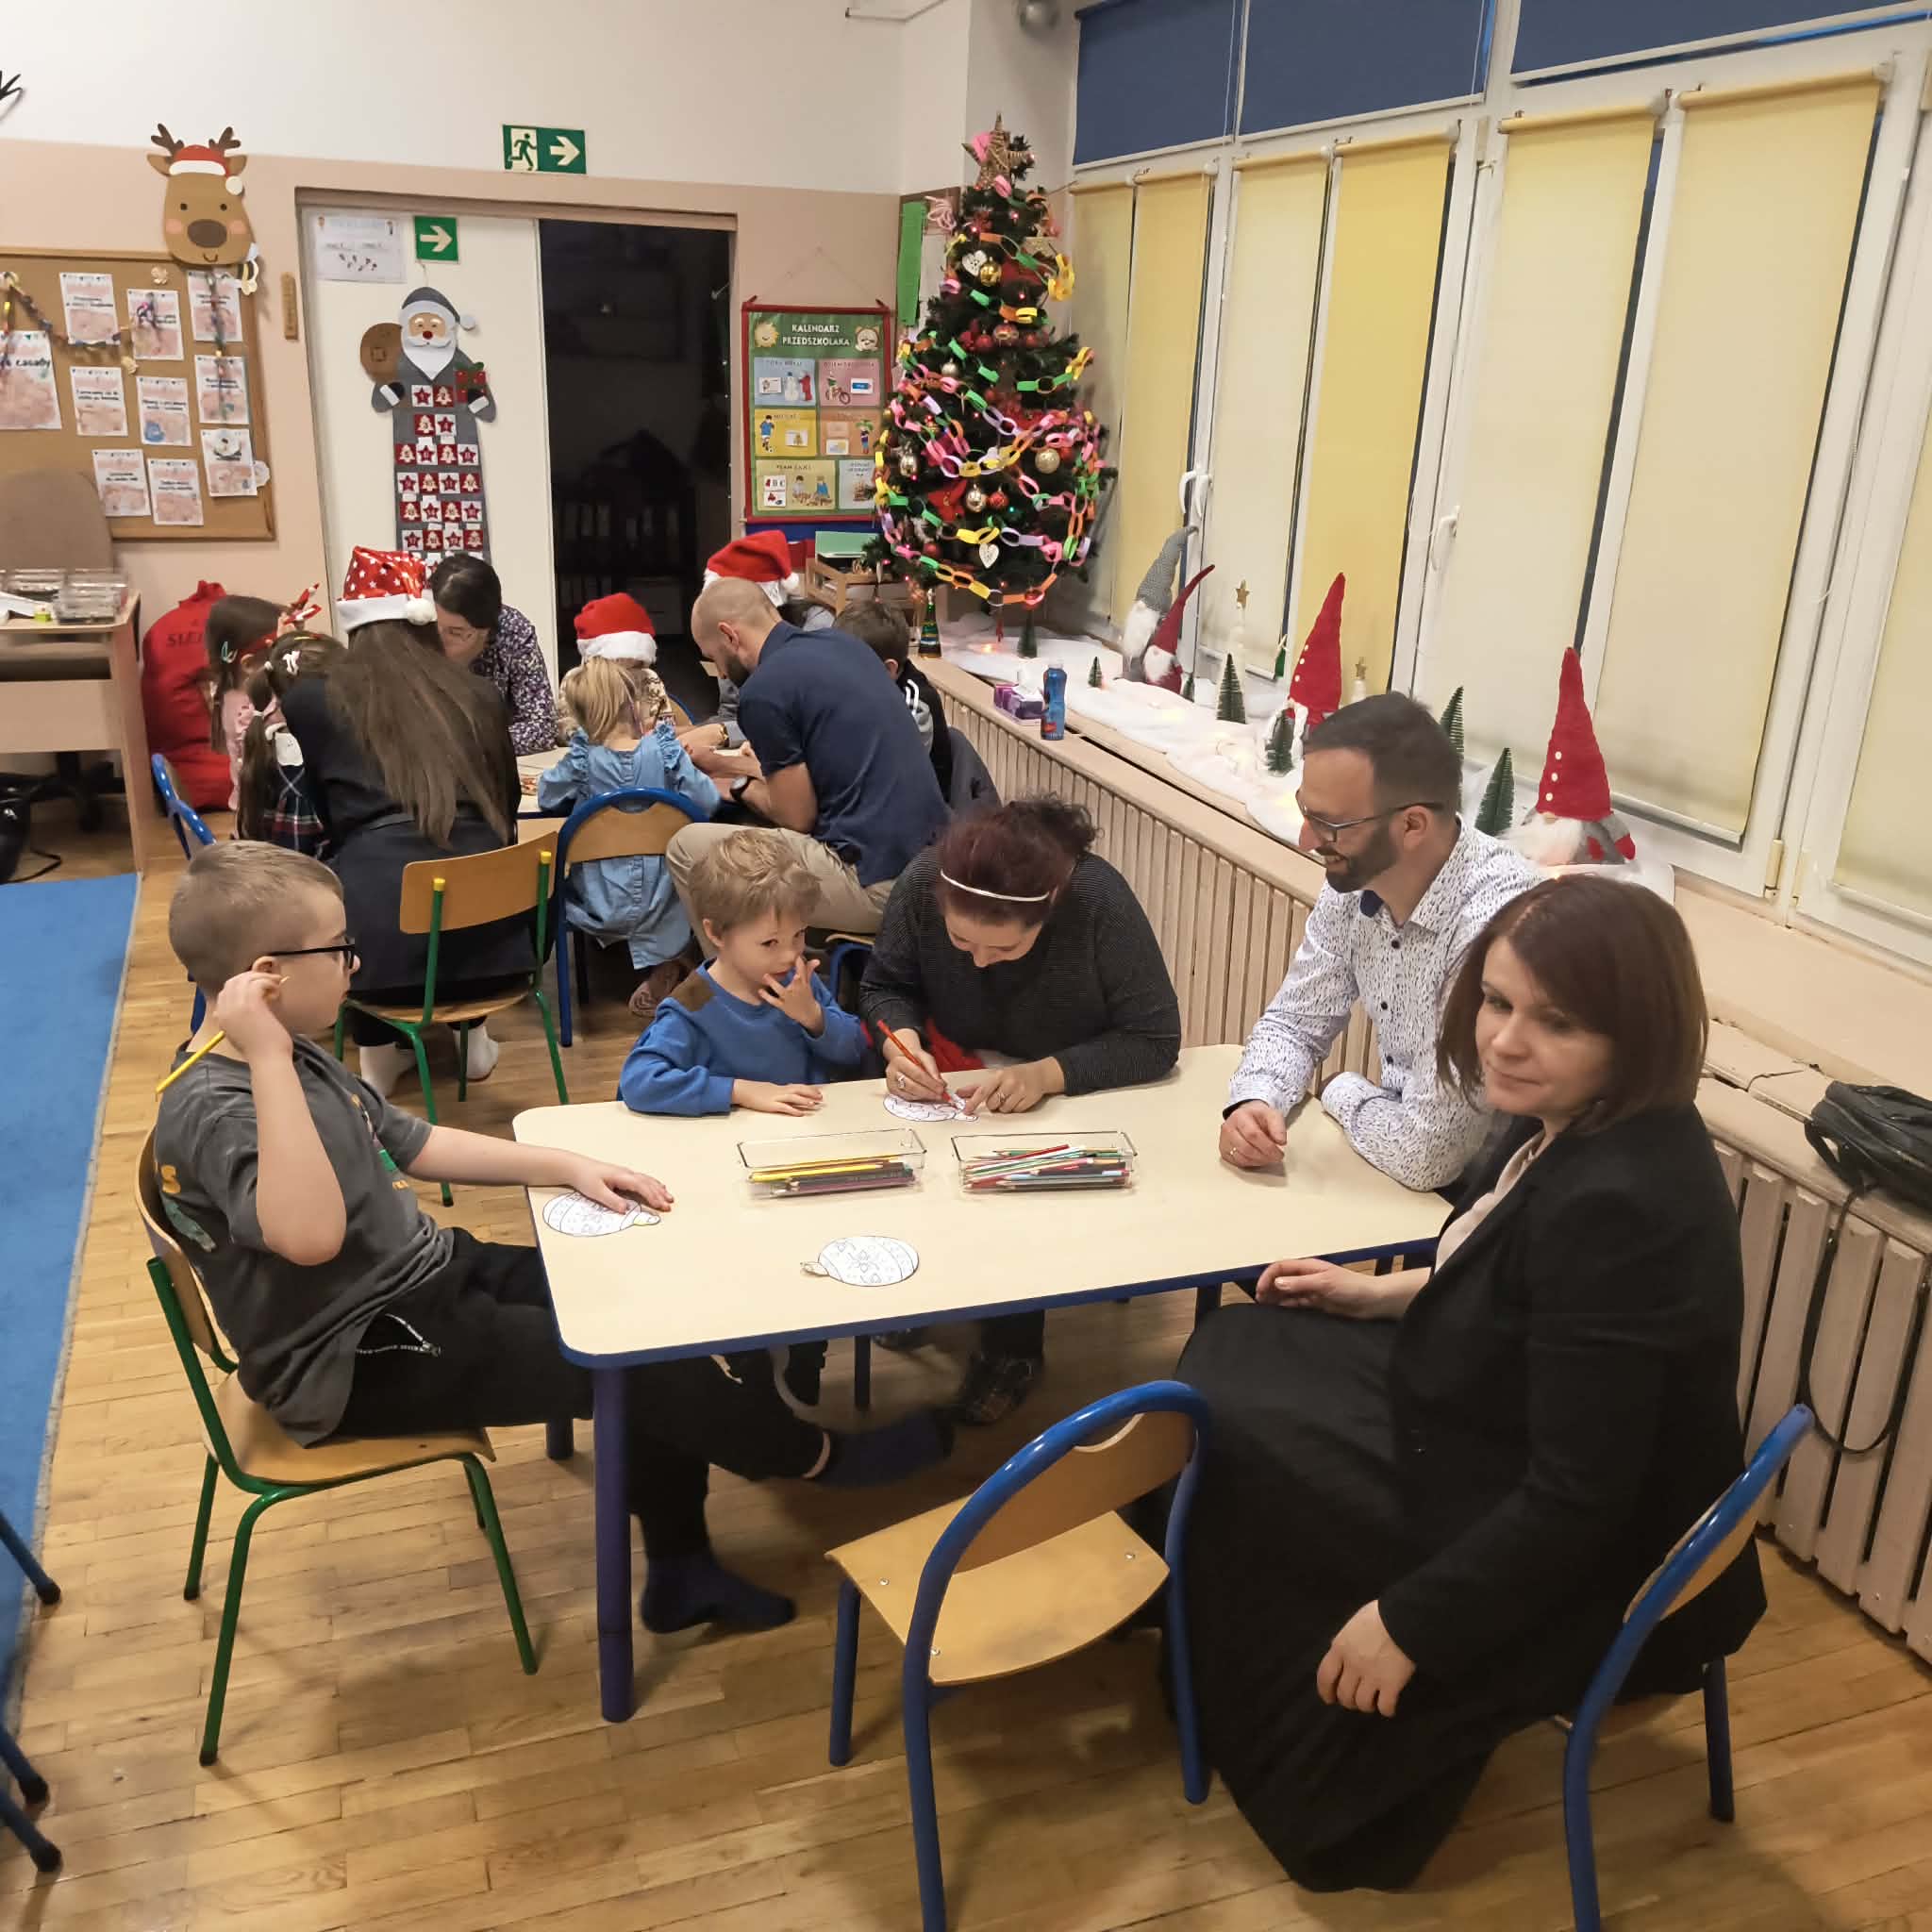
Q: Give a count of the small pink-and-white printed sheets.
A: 9